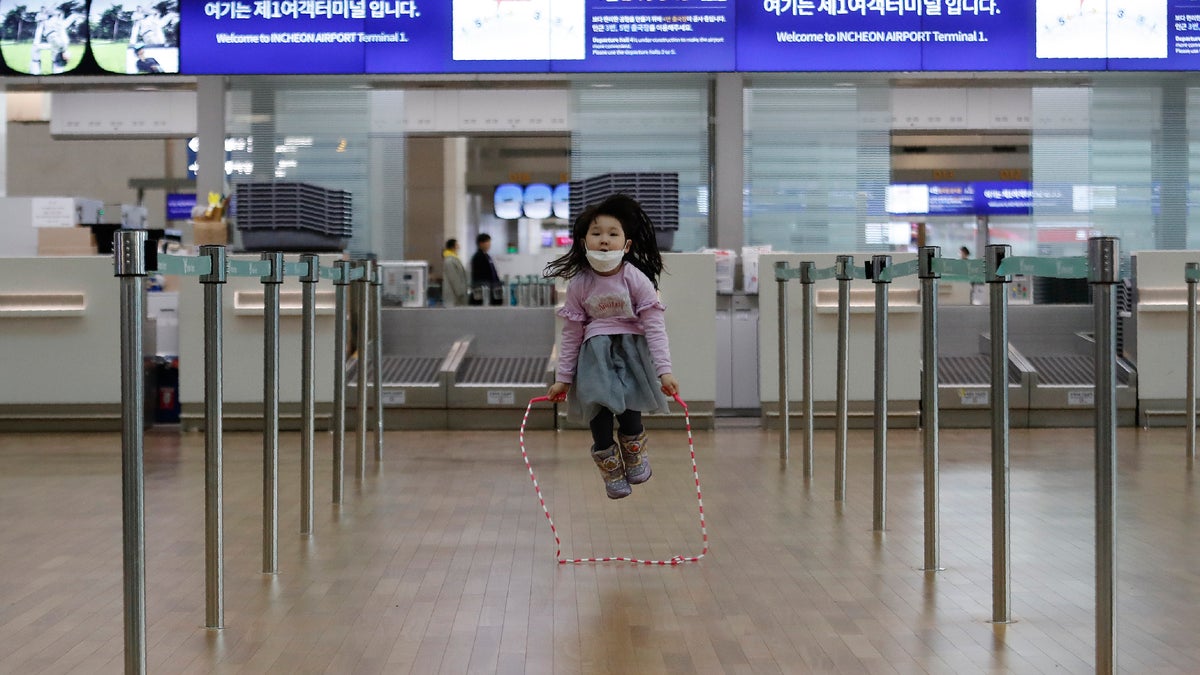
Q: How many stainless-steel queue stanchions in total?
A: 15